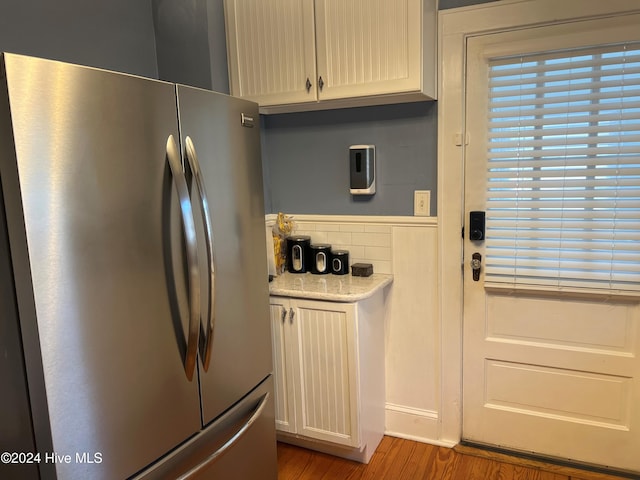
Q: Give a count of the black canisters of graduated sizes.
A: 3